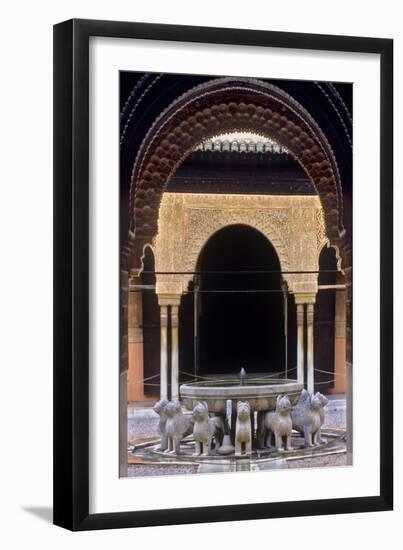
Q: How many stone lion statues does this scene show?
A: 7